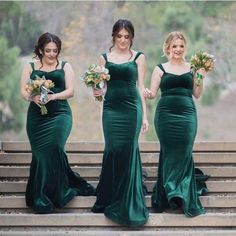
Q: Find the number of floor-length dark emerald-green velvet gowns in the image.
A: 3